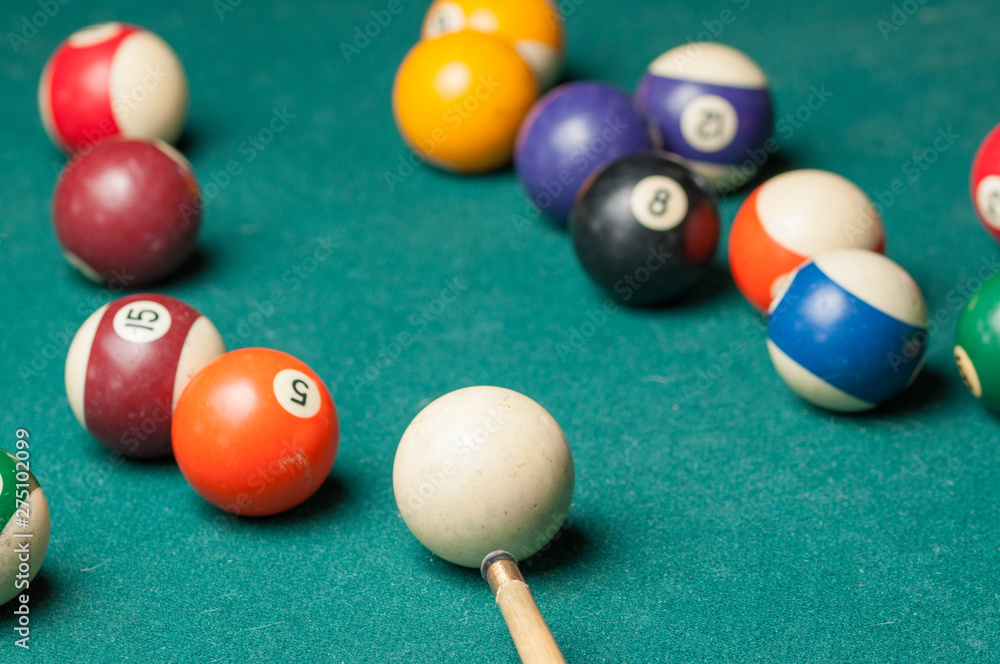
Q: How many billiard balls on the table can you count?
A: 15